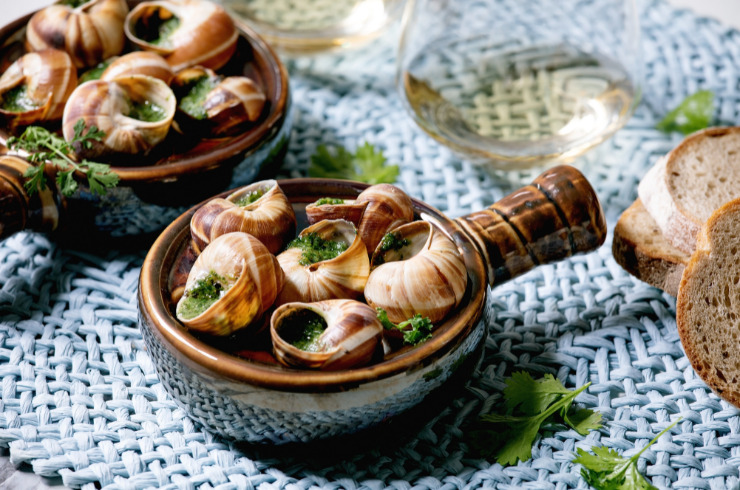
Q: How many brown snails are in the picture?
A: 12